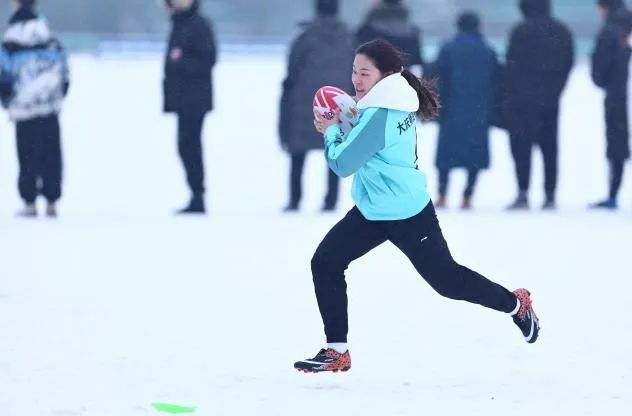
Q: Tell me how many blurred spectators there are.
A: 7